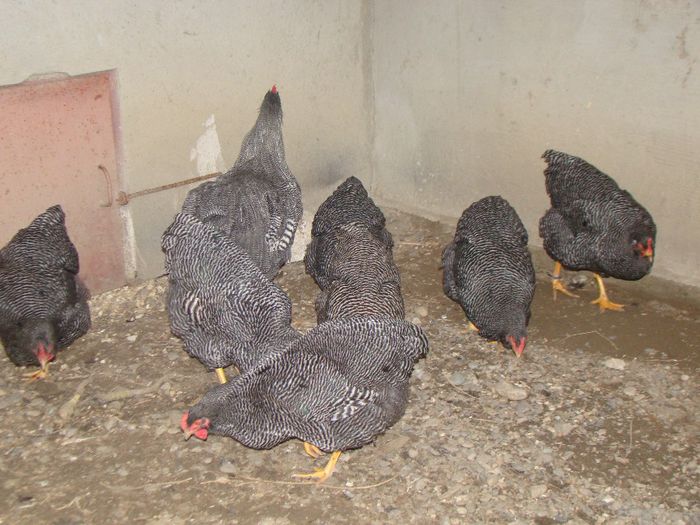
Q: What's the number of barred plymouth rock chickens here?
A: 7